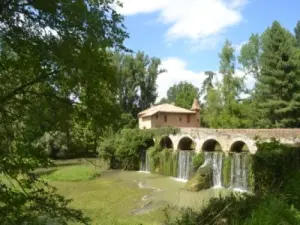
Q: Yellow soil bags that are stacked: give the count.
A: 0